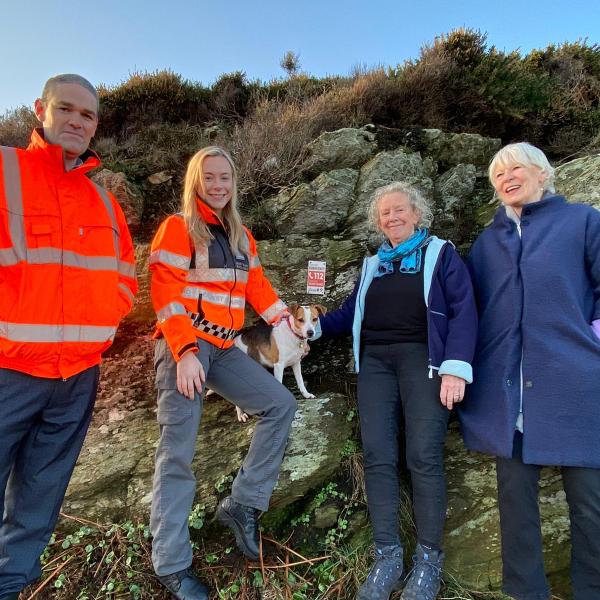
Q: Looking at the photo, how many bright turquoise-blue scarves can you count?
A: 1